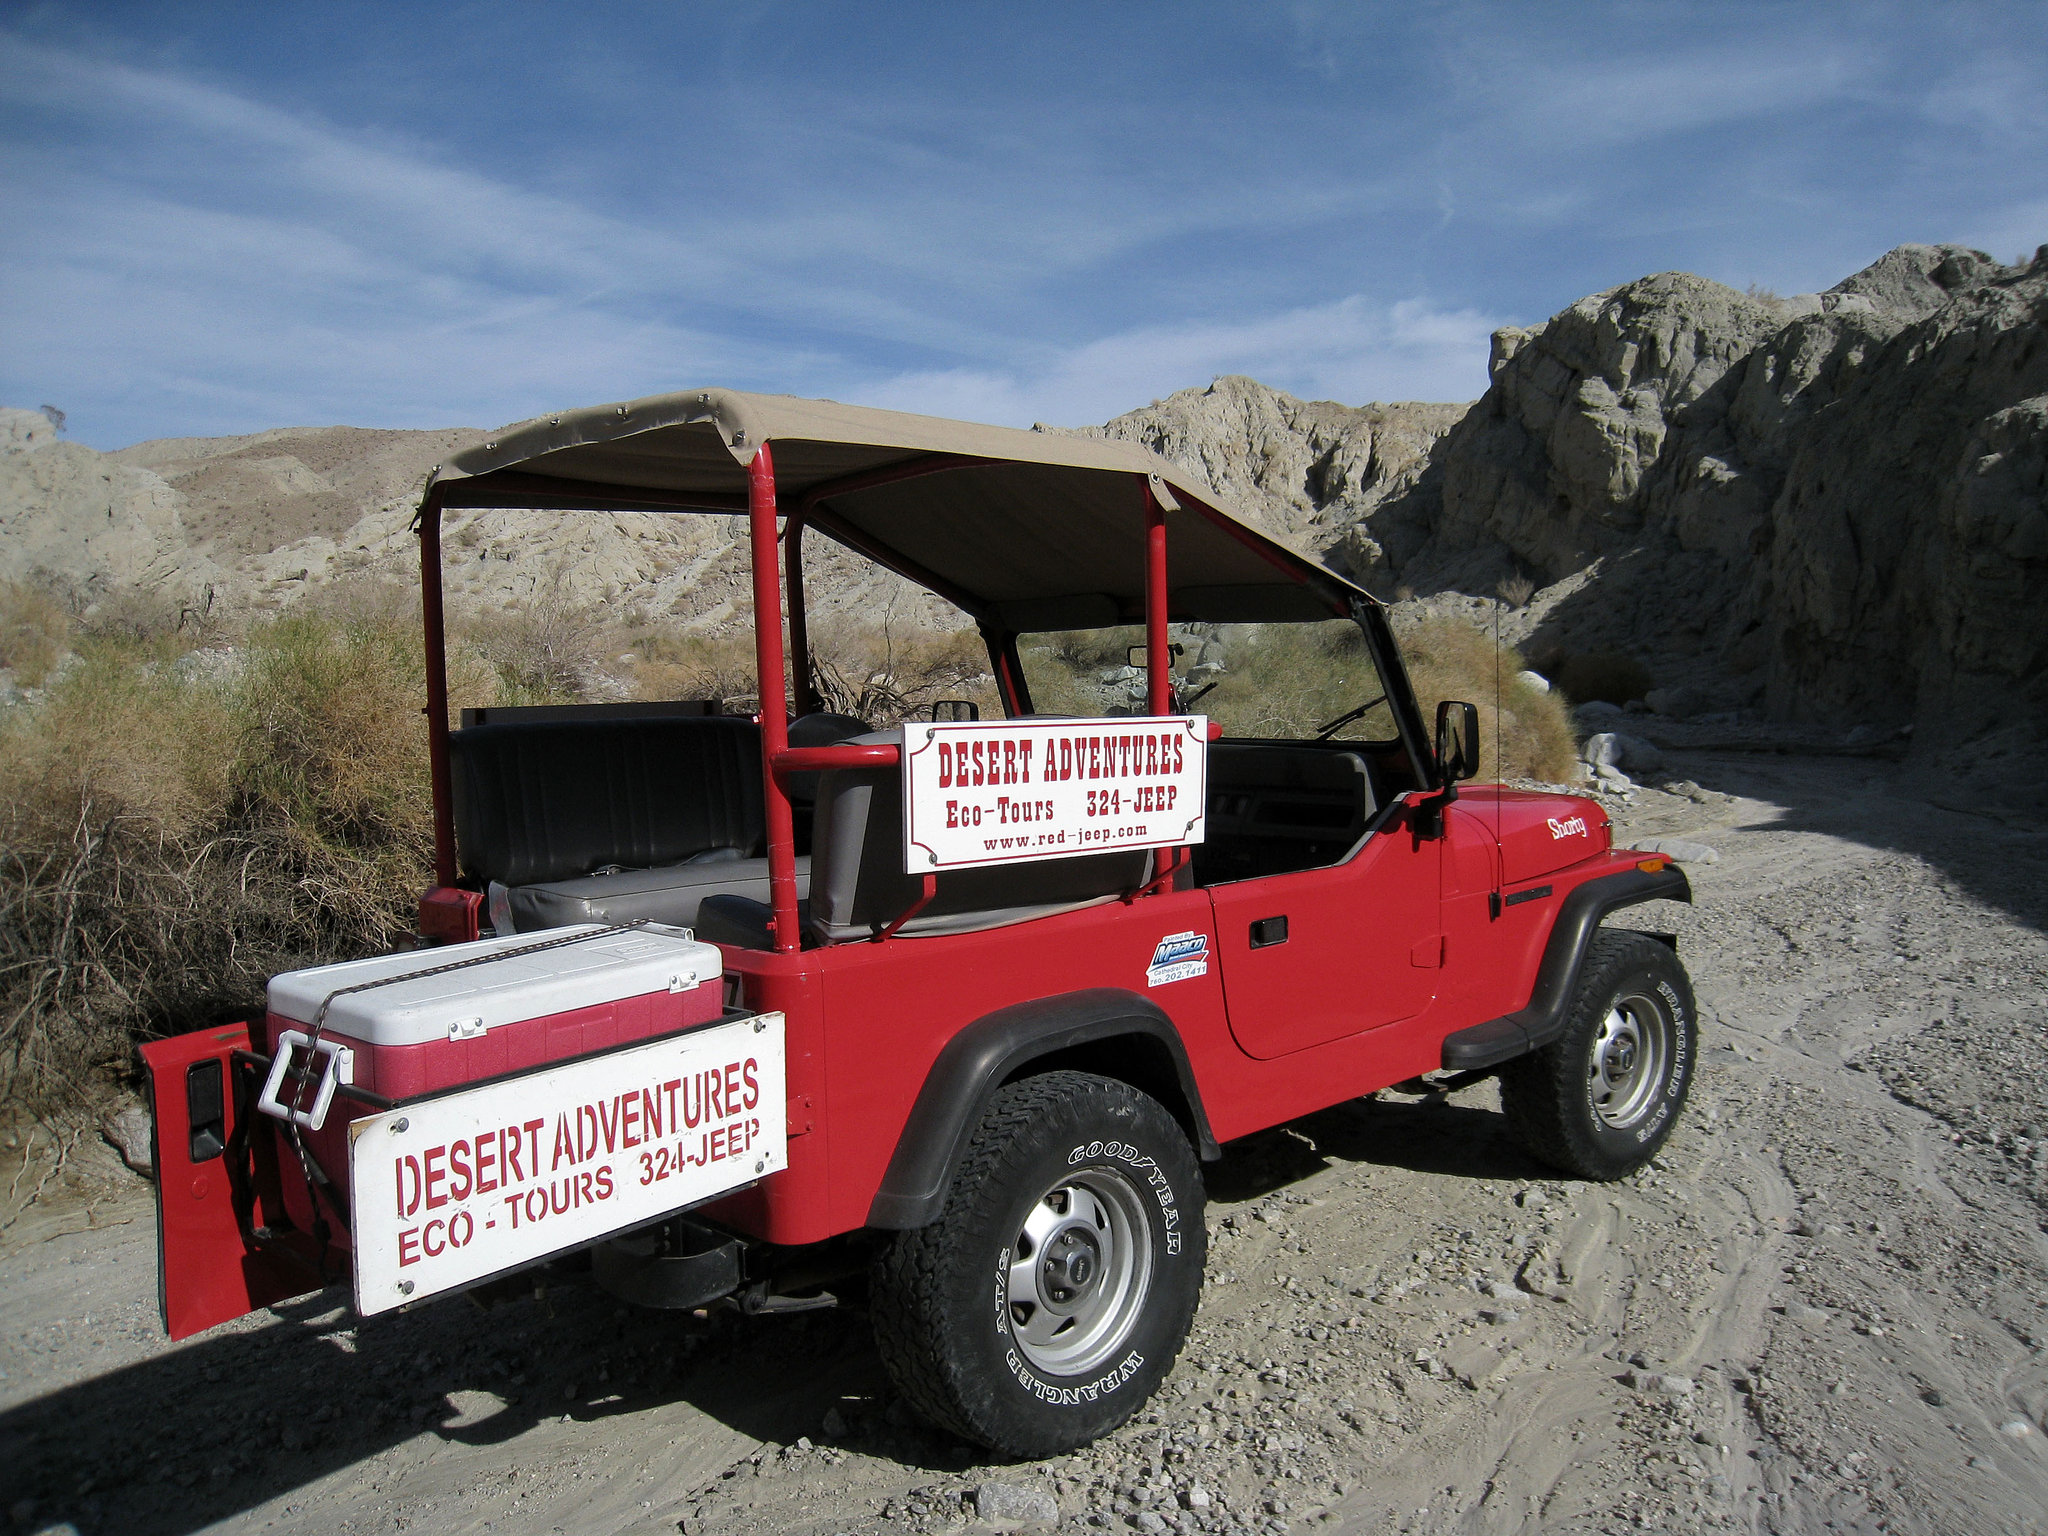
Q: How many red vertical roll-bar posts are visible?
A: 4